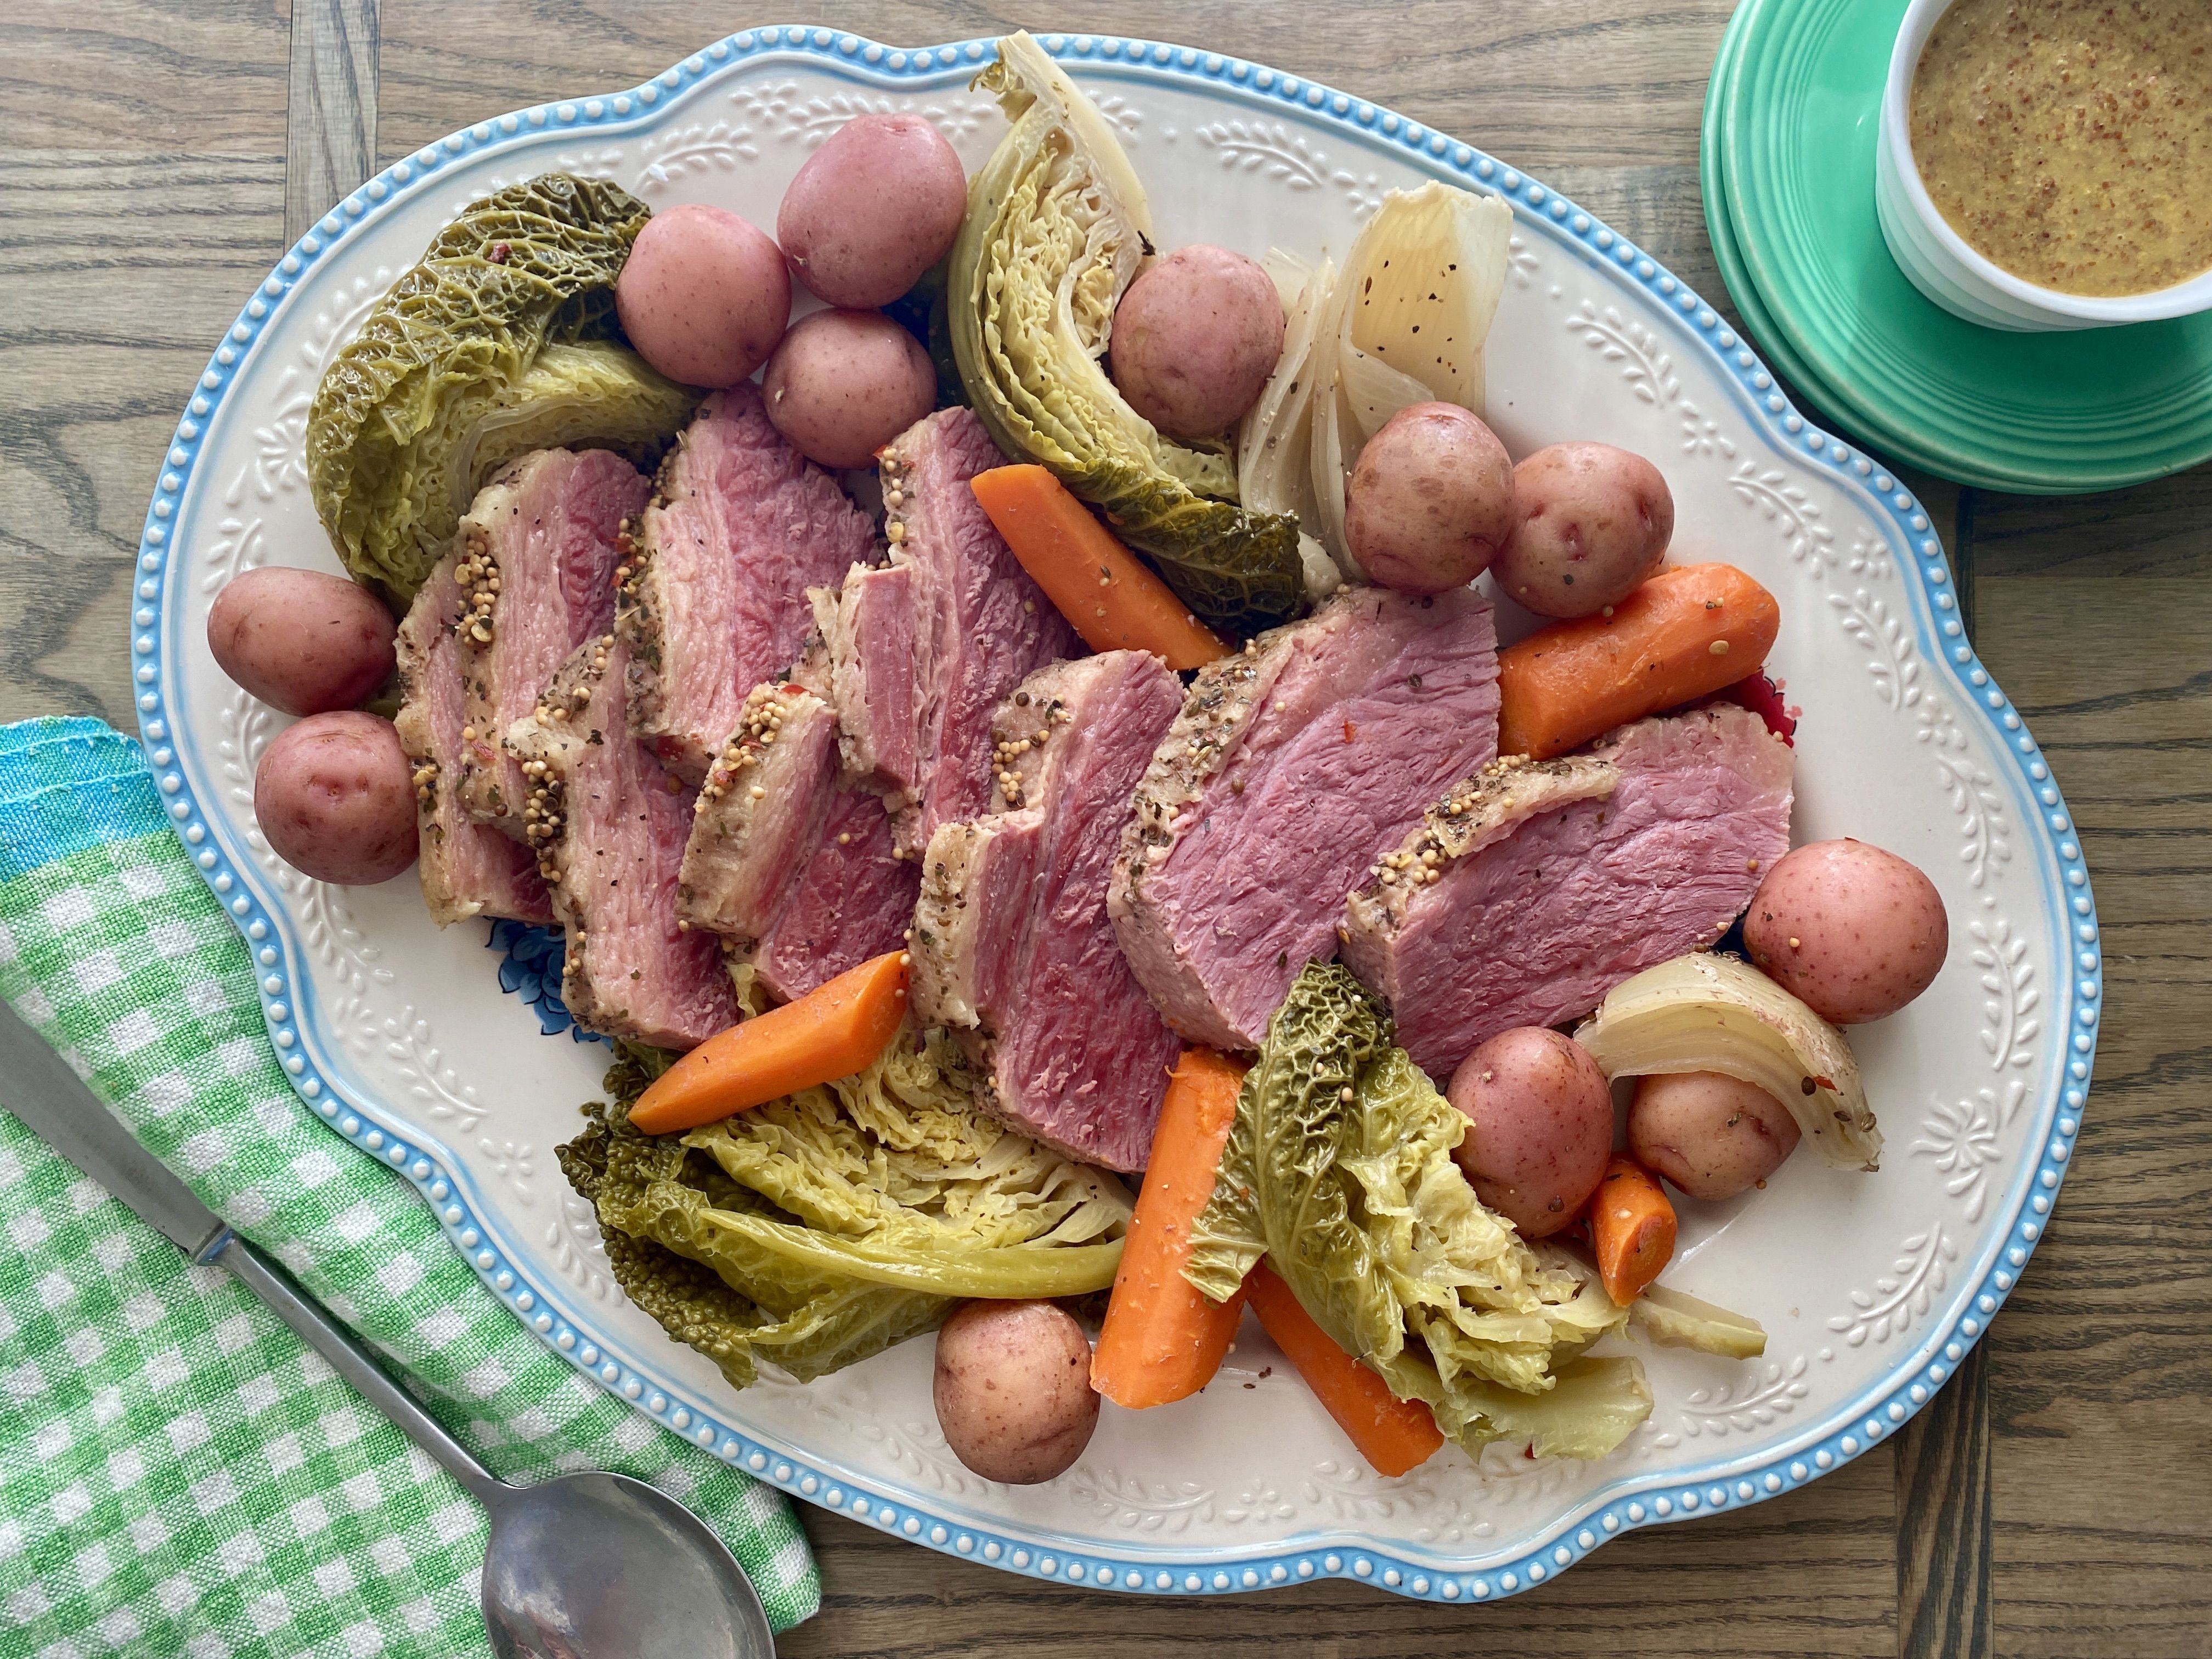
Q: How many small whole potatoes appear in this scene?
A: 12